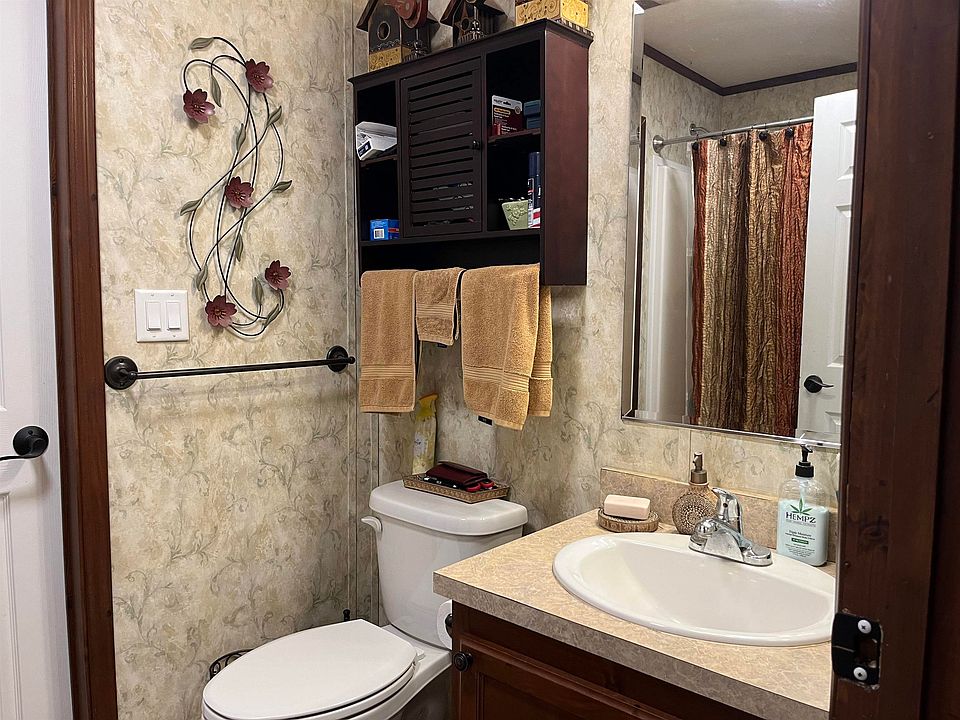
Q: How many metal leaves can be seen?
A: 10